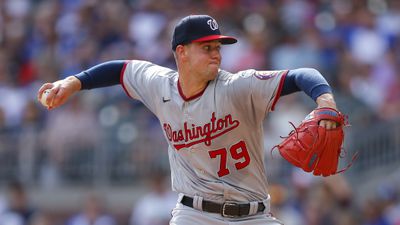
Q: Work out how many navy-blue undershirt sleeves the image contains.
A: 2